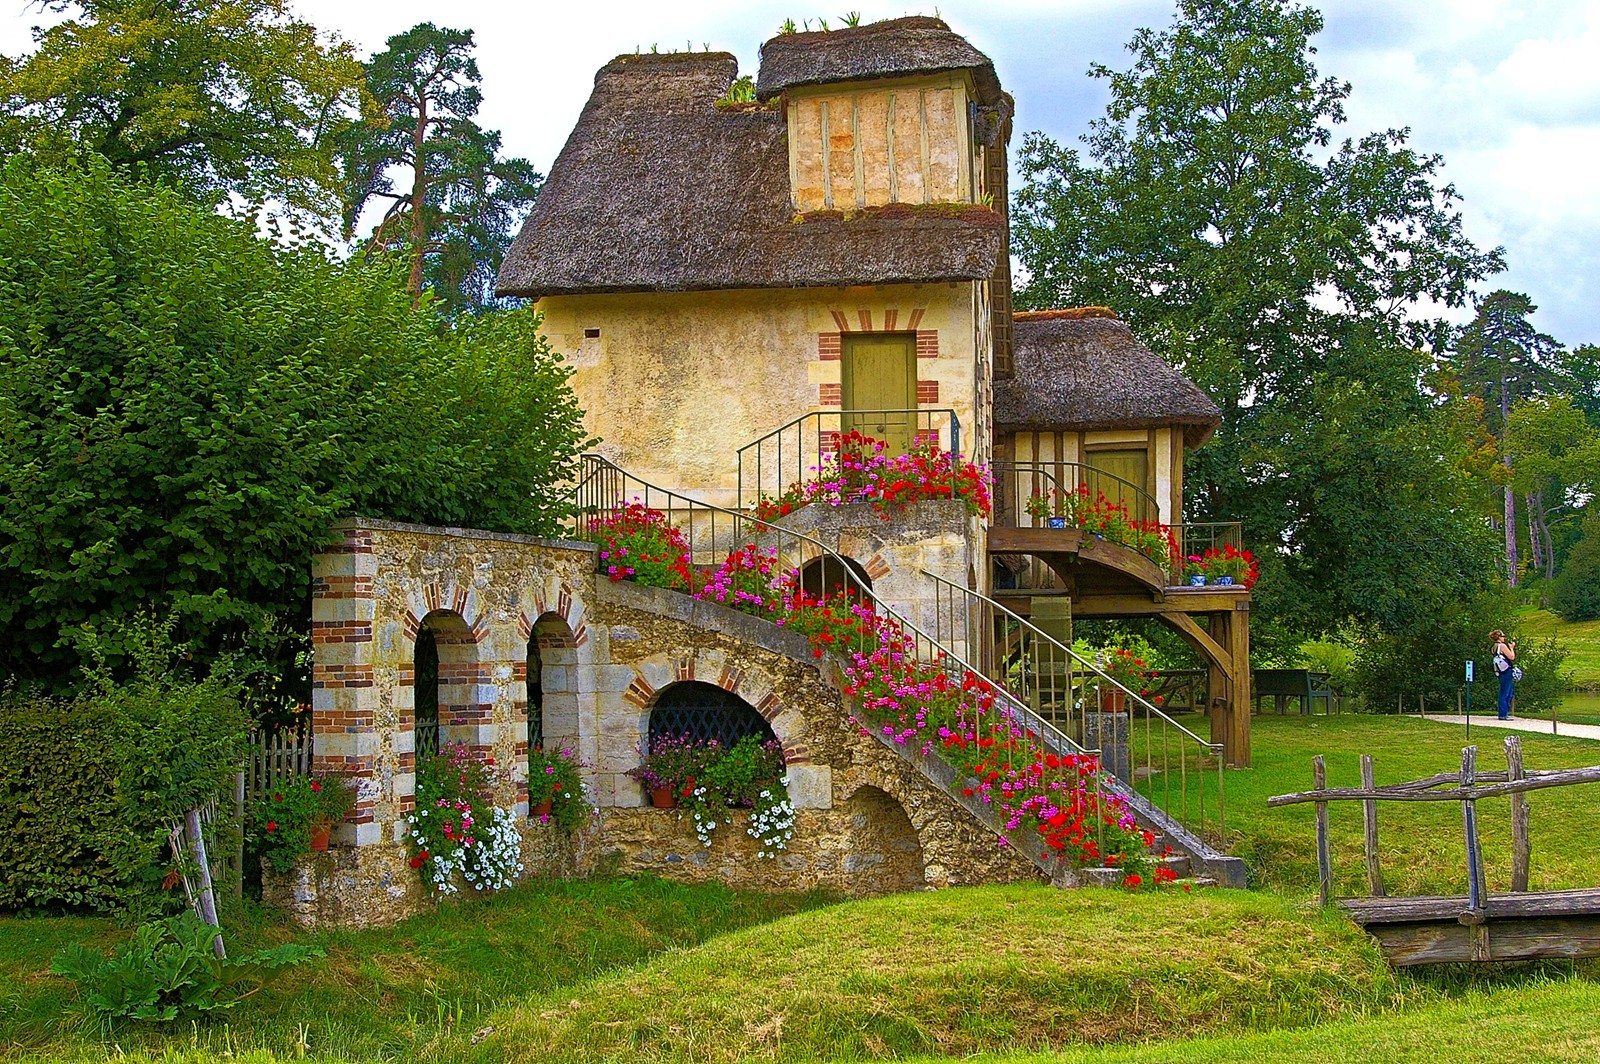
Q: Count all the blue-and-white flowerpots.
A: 3